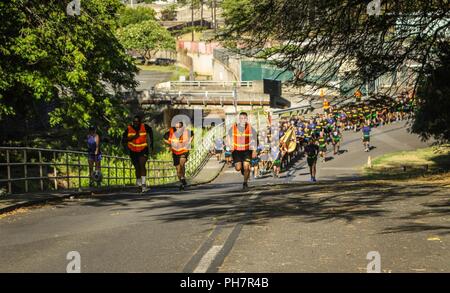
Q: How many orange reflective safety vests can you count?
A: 3